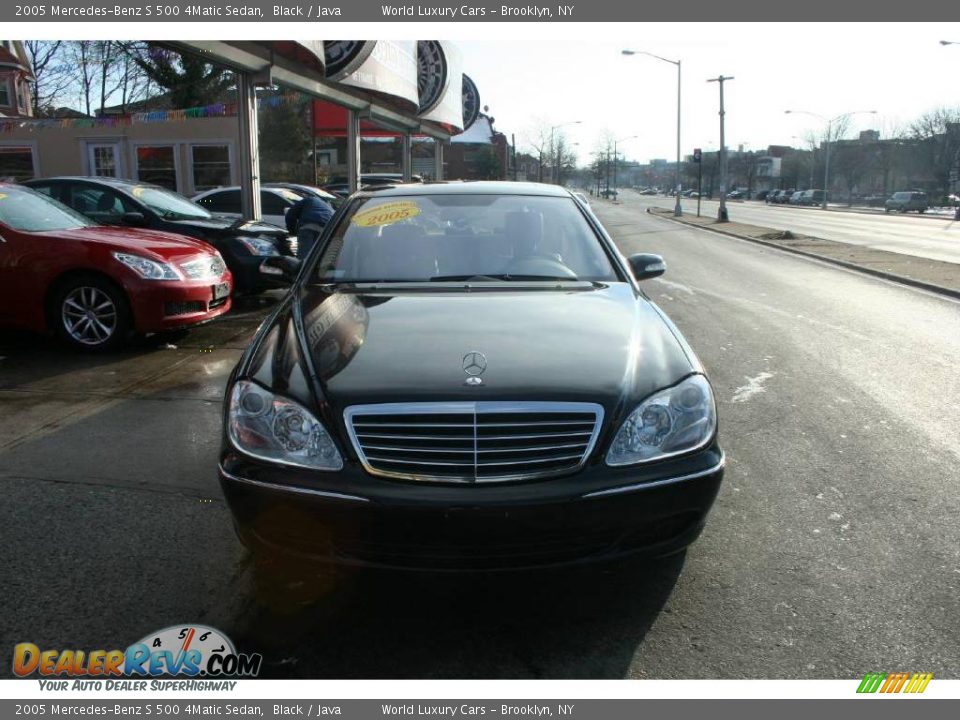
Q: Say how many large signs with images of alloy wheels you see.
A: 3